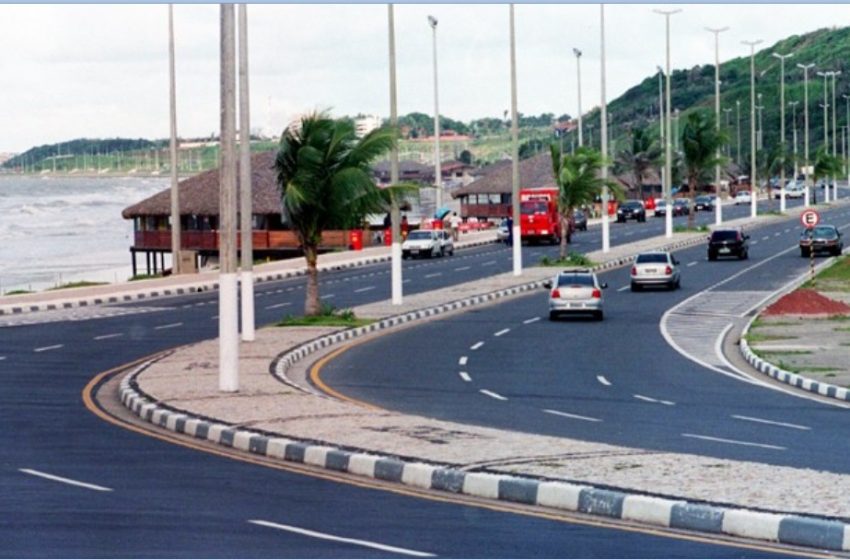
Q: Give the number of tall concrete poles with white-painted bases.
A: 12